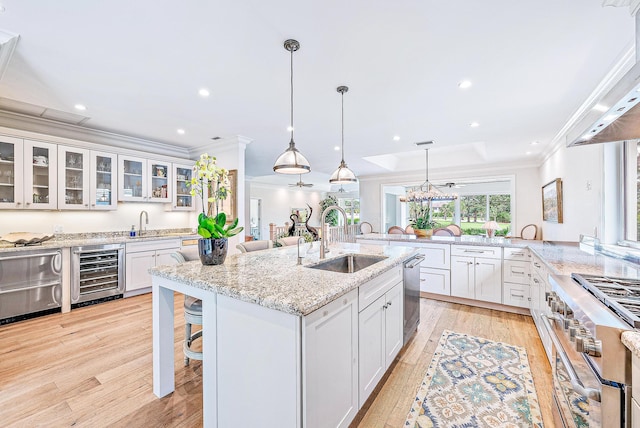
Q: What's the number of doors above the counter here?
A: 7